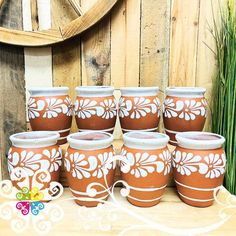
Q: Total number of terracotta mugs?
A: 8